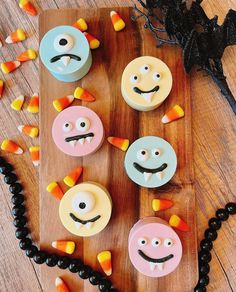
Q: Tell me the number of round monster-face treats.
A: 6